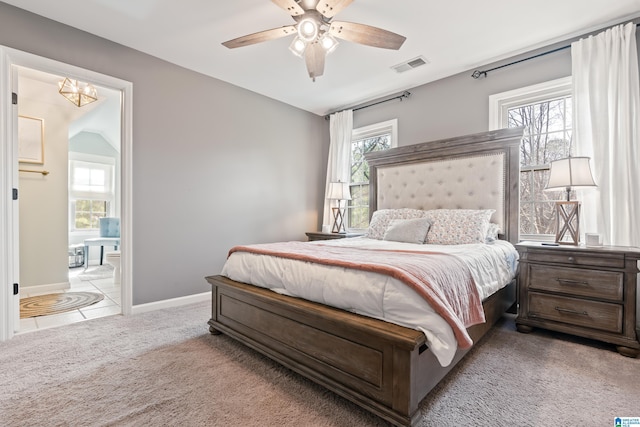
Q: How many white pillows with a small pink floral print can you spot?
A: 2